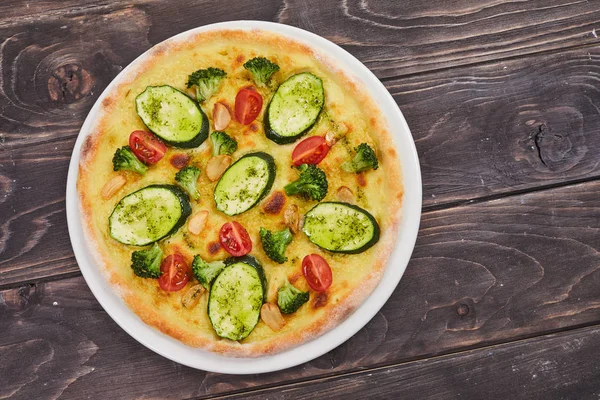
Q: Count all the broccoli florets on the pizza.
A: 11